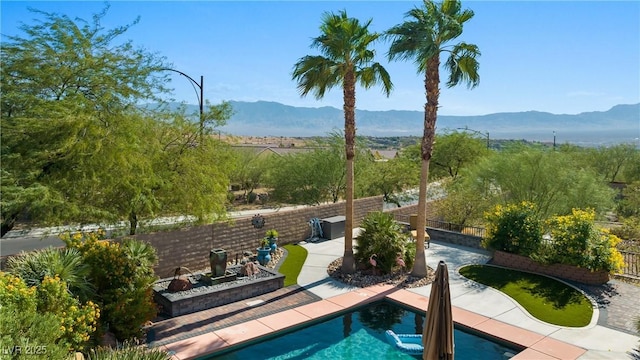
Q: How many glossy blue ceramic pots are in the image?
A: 2